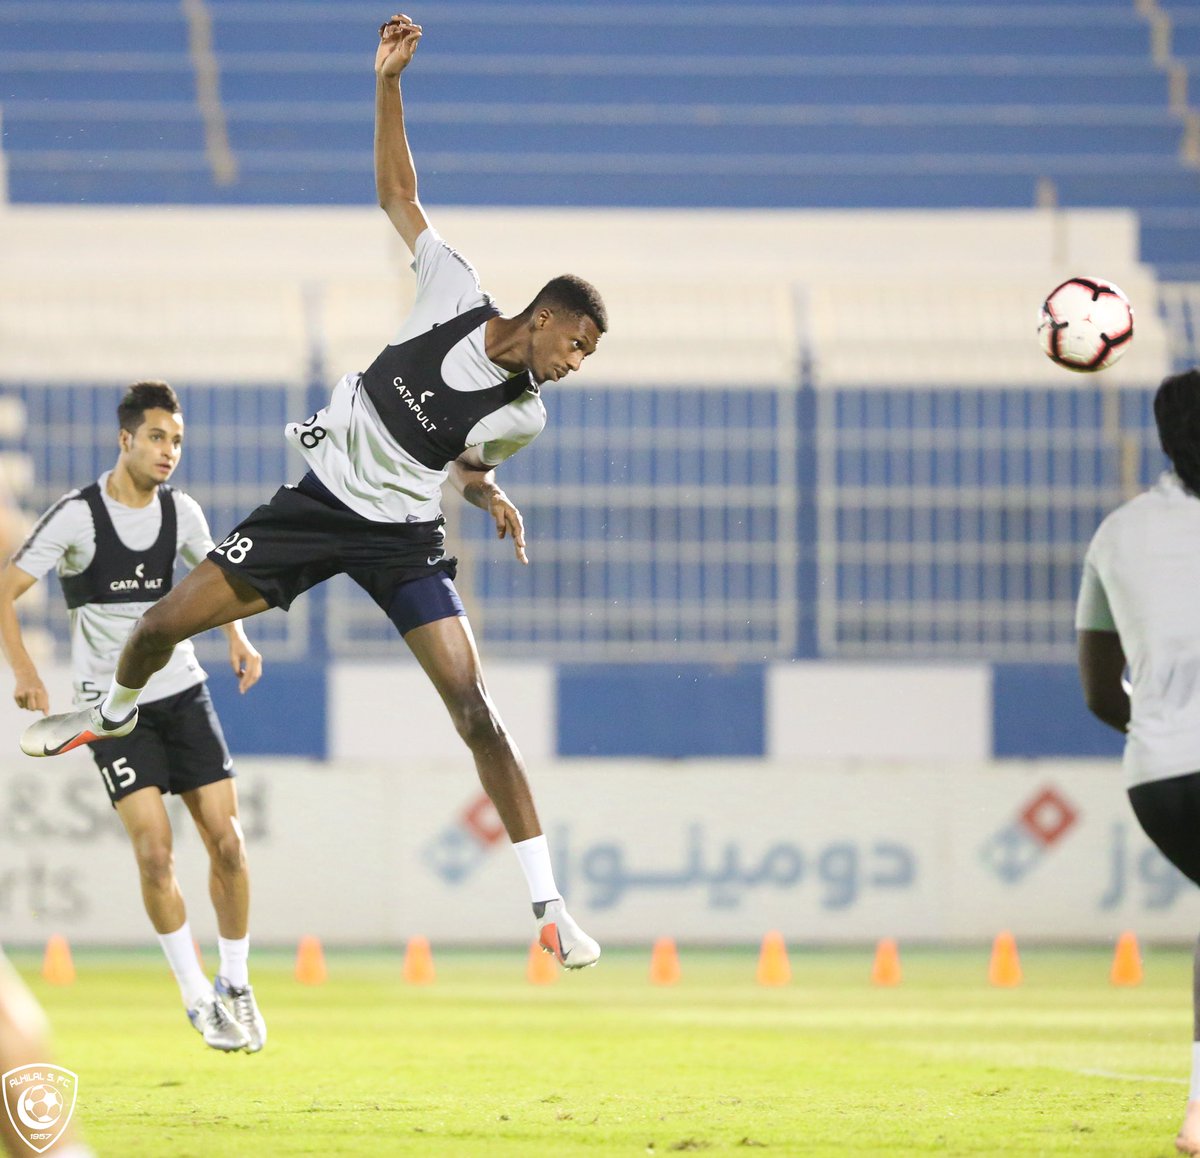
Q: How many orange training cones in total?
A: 10